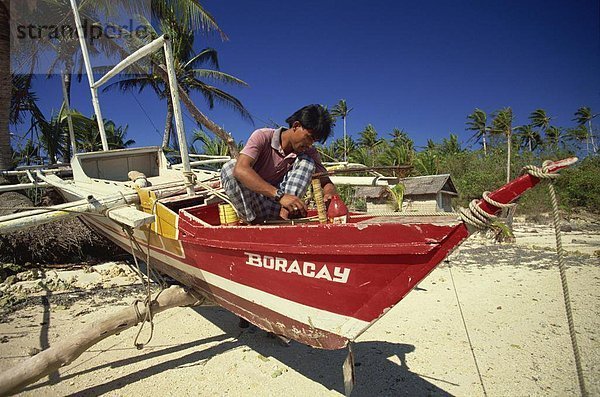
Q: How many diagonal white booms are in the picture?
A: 1